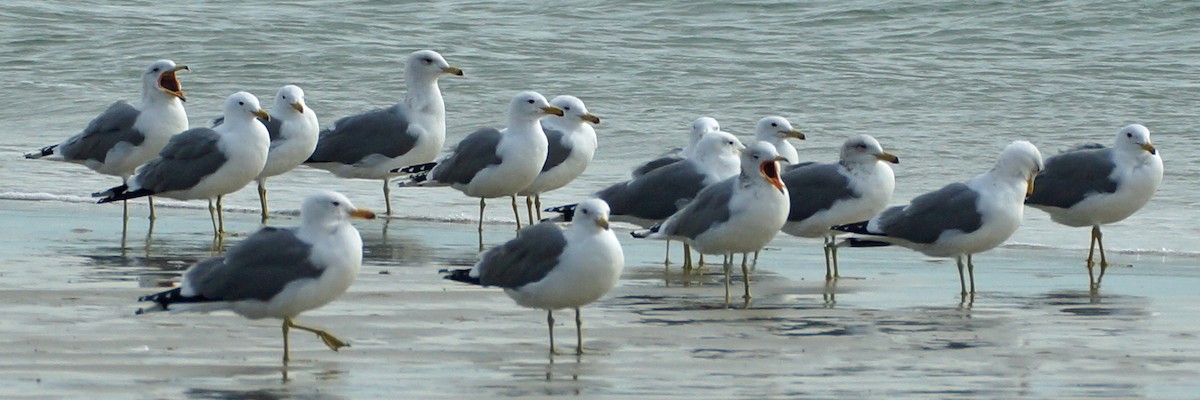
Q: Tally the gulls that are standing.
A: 15